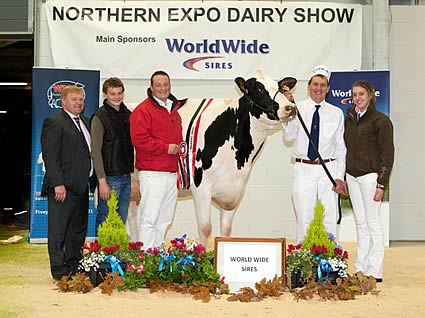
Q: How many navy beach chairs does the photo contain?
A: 0